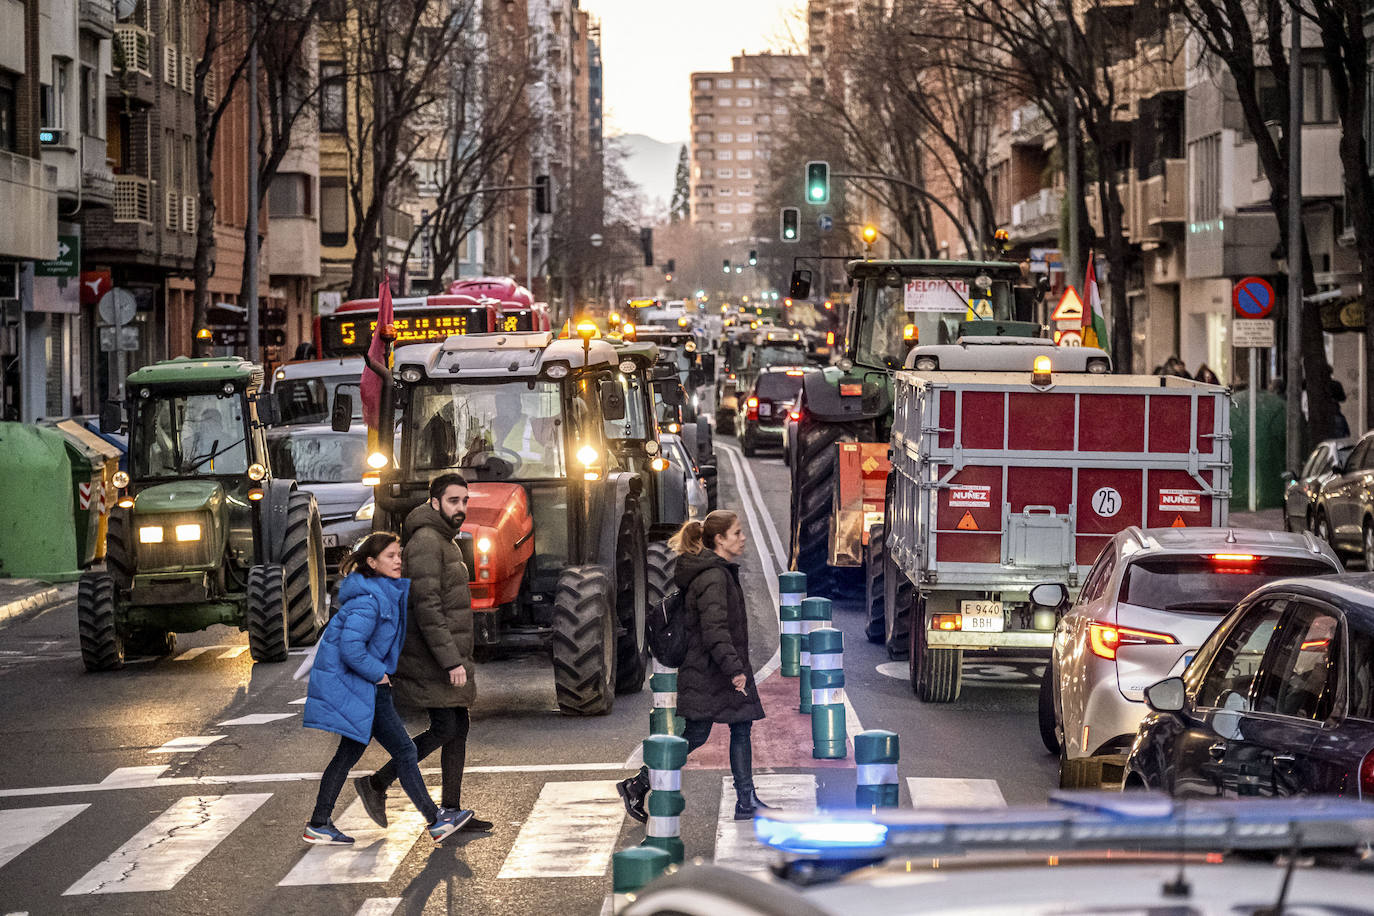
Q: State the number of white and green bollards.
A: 7